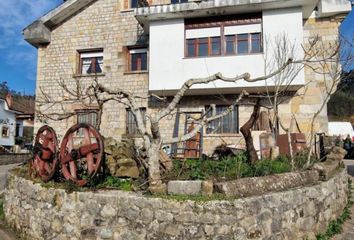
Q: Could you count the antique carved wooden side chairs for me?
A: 0